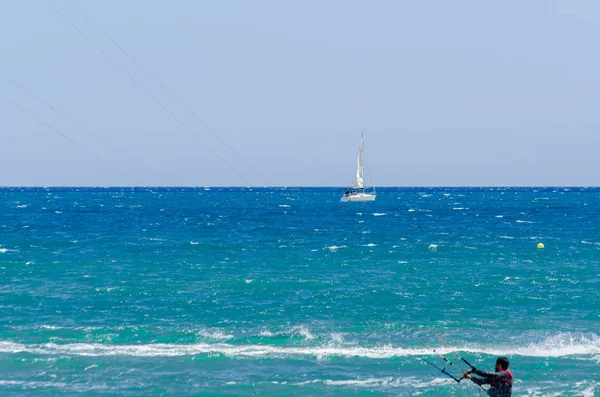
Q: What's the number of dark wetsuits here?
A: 1